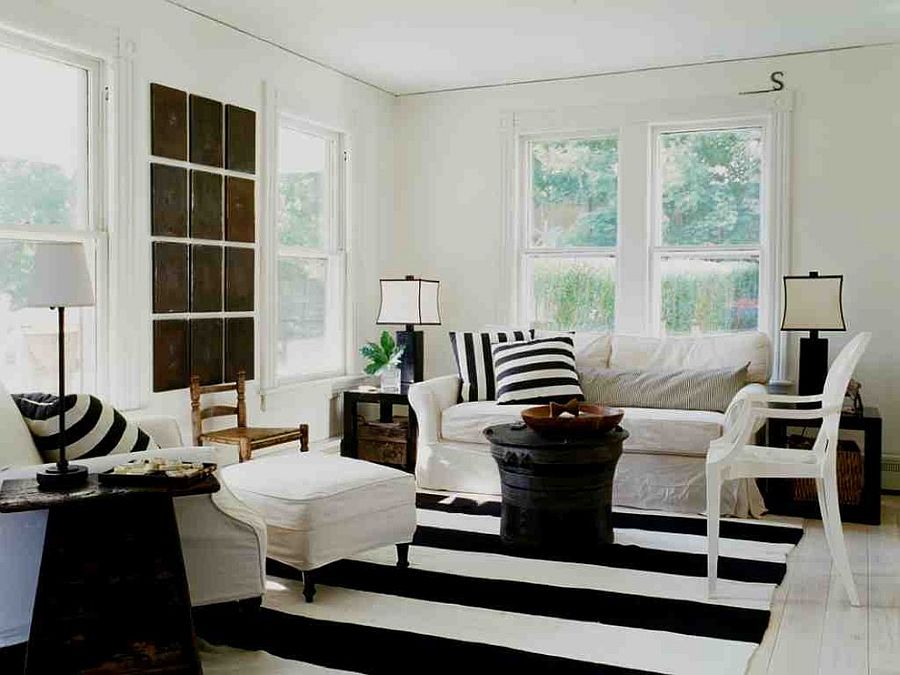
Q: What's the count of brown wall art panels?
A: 12